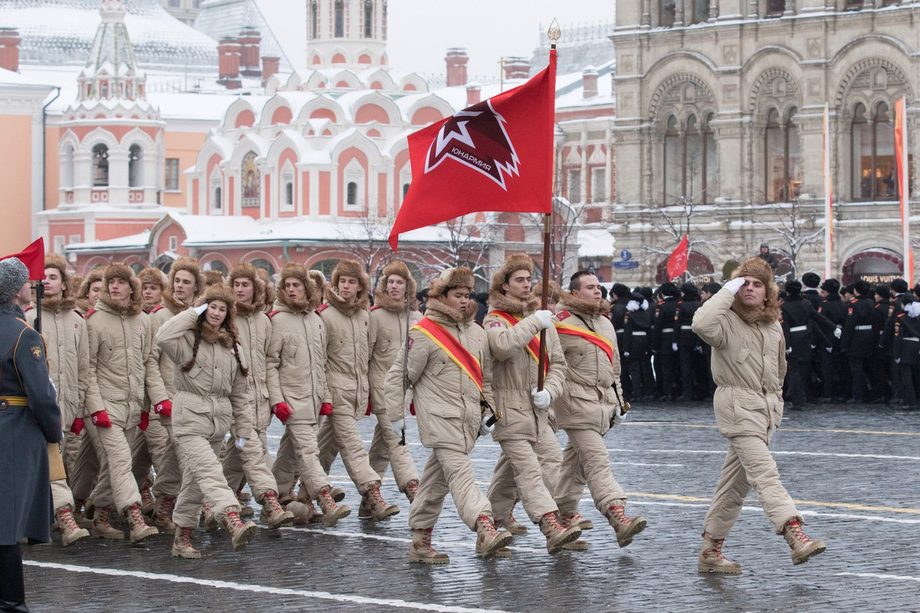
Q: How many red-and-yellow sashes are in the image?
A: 3